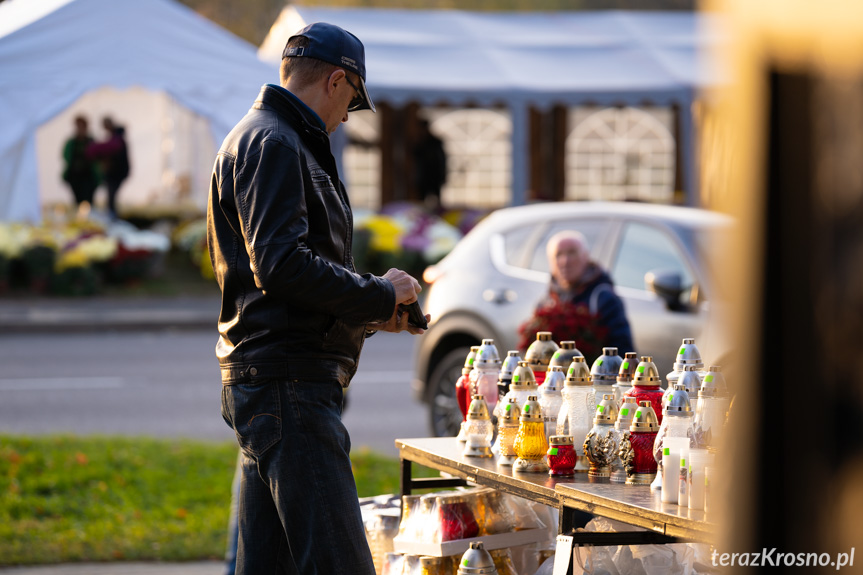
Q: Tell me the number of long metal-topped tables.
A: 2